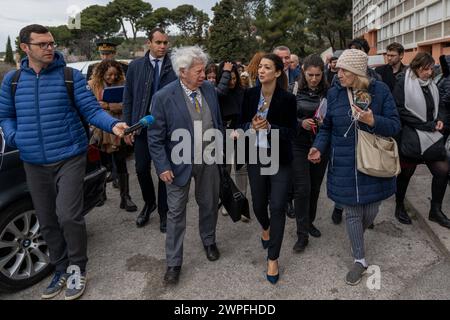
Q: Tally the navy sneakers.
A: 2